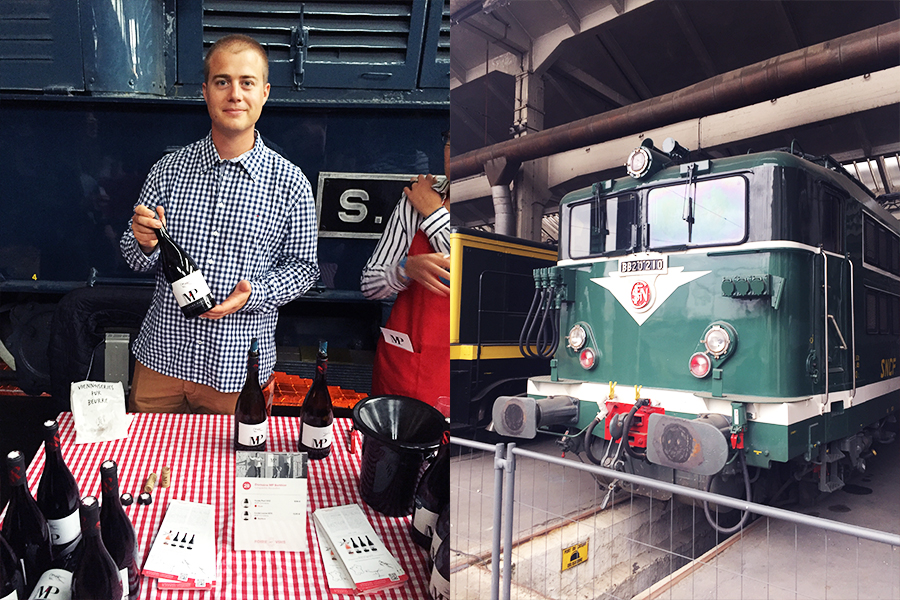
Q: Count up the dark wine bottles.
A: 12